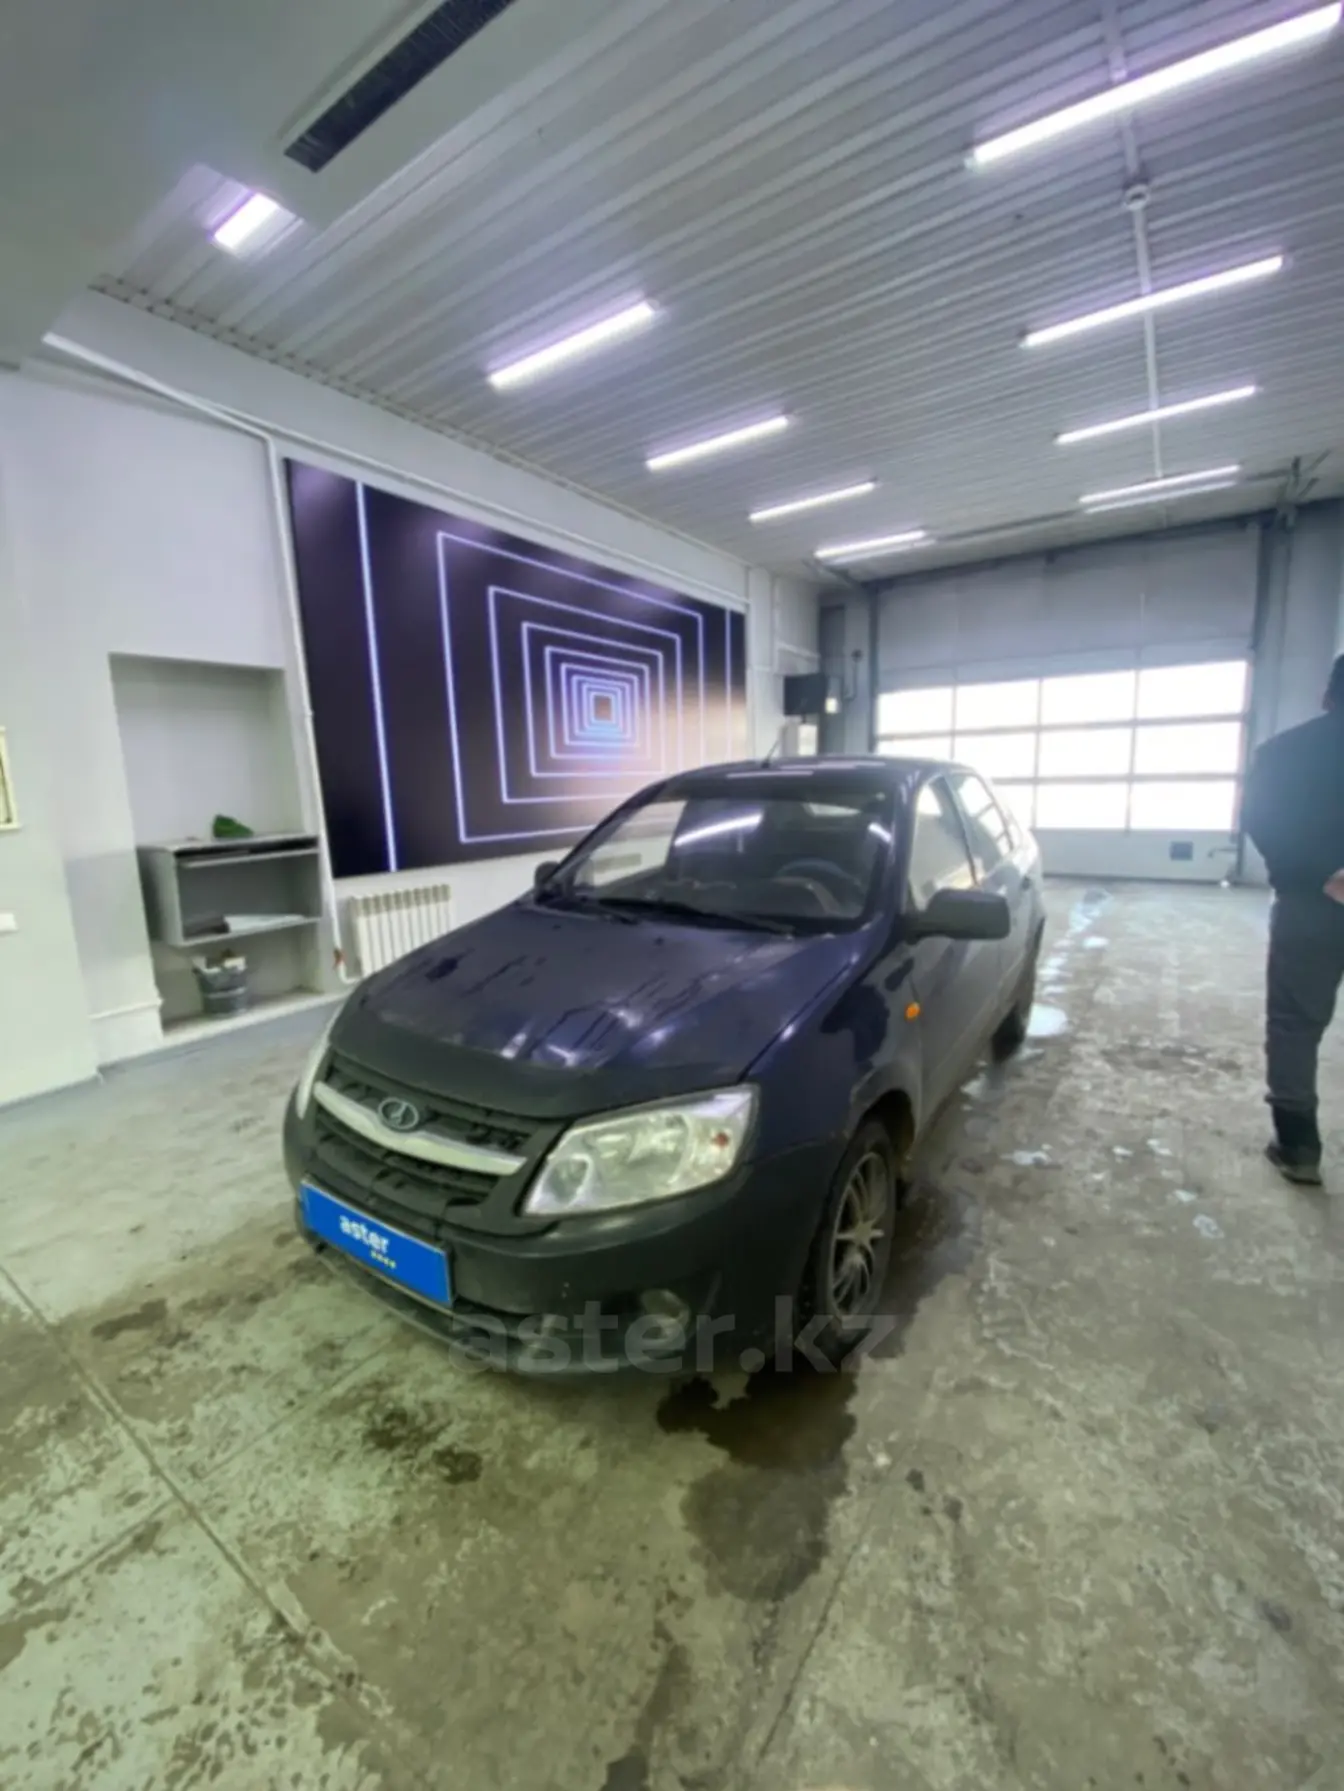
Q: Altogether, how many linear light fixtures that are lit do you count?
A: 9